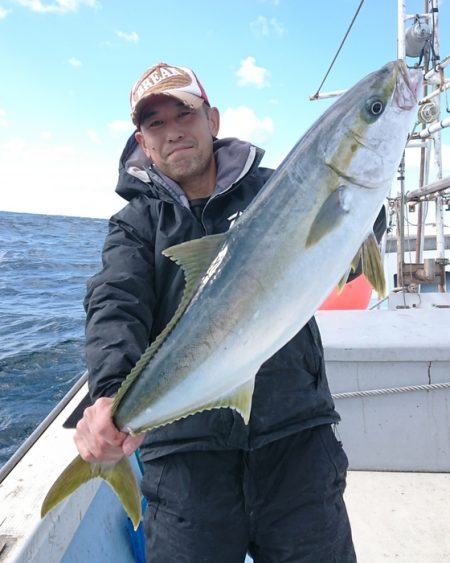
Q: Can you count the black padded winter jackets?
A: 1